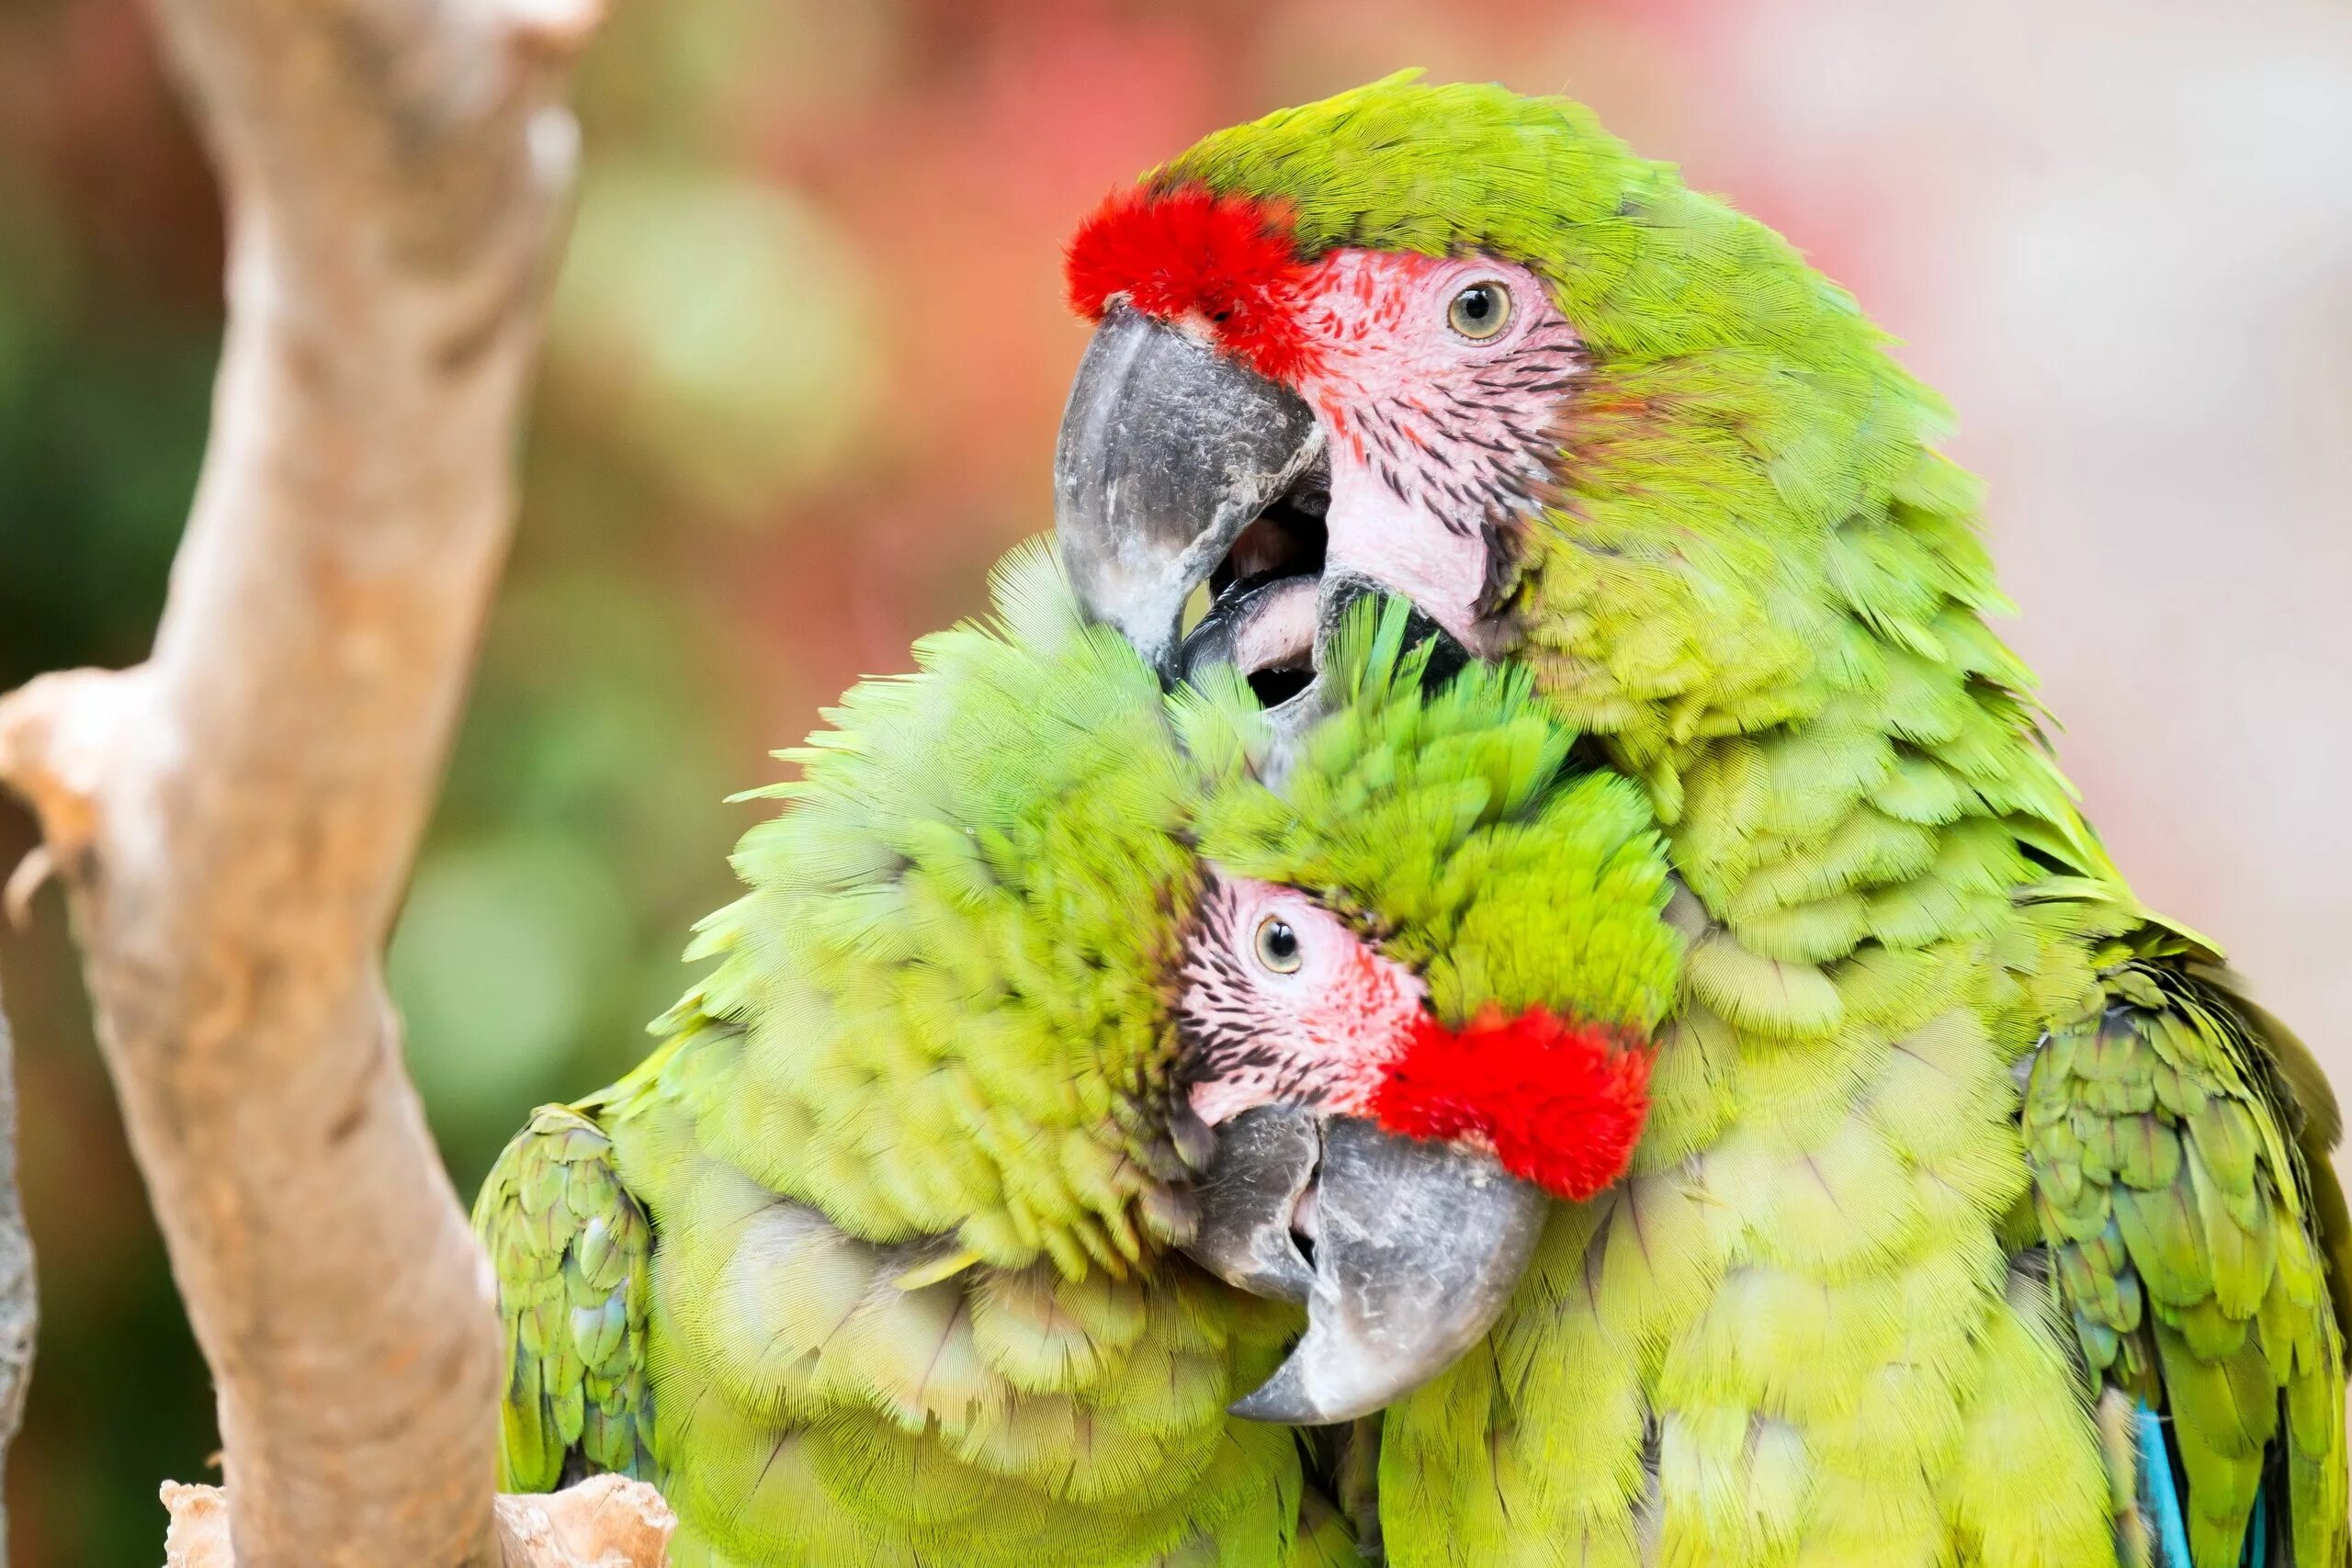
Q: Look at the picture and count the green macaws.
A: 2